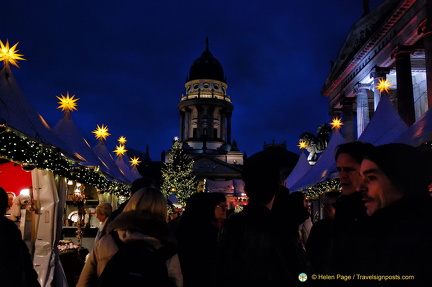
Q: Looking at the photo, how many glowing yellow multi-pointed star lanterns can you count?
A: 9